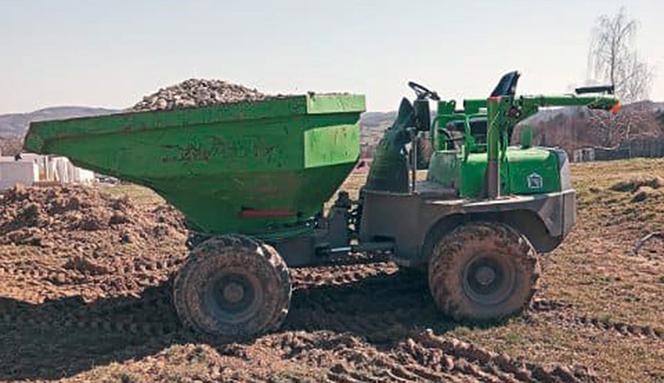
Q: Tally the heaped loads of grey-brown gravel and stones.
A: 1